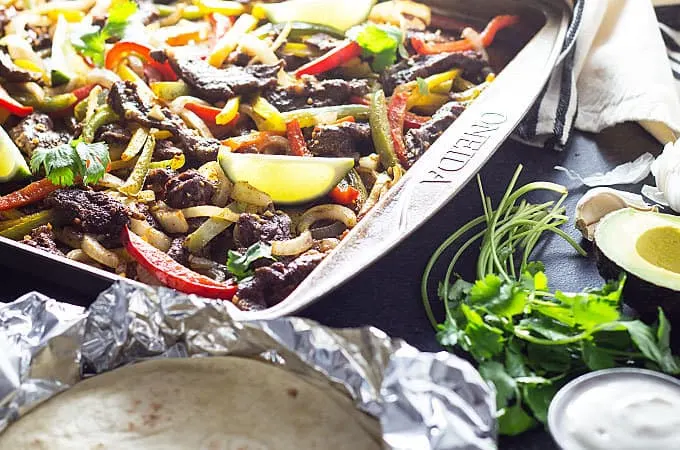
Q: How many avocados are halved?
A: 1